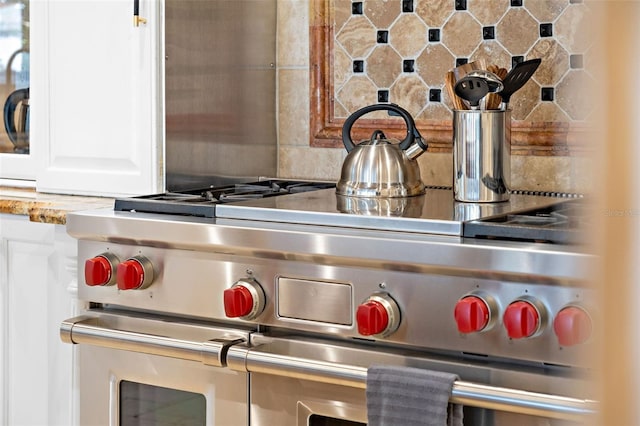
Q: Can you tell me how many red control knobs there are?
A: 7